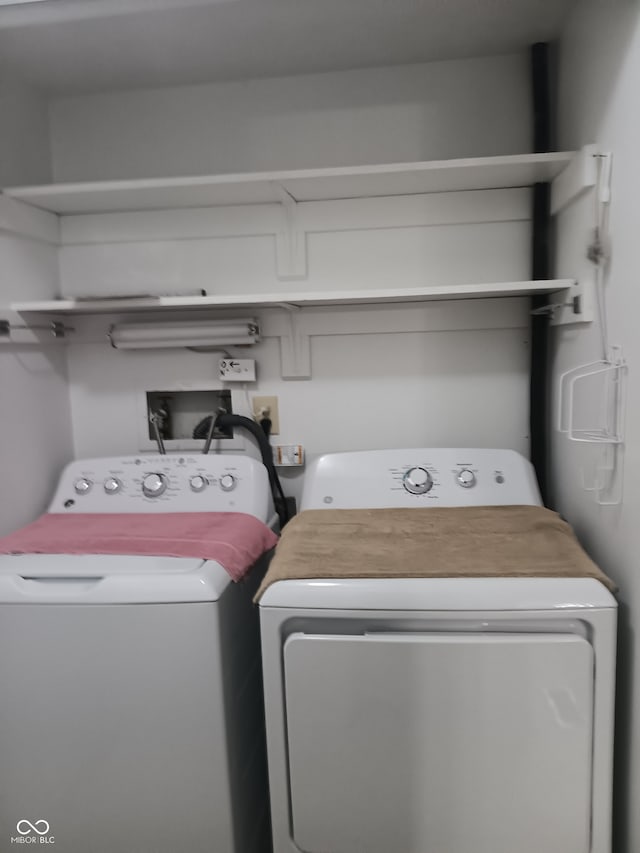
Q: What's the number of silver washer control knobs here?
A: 5